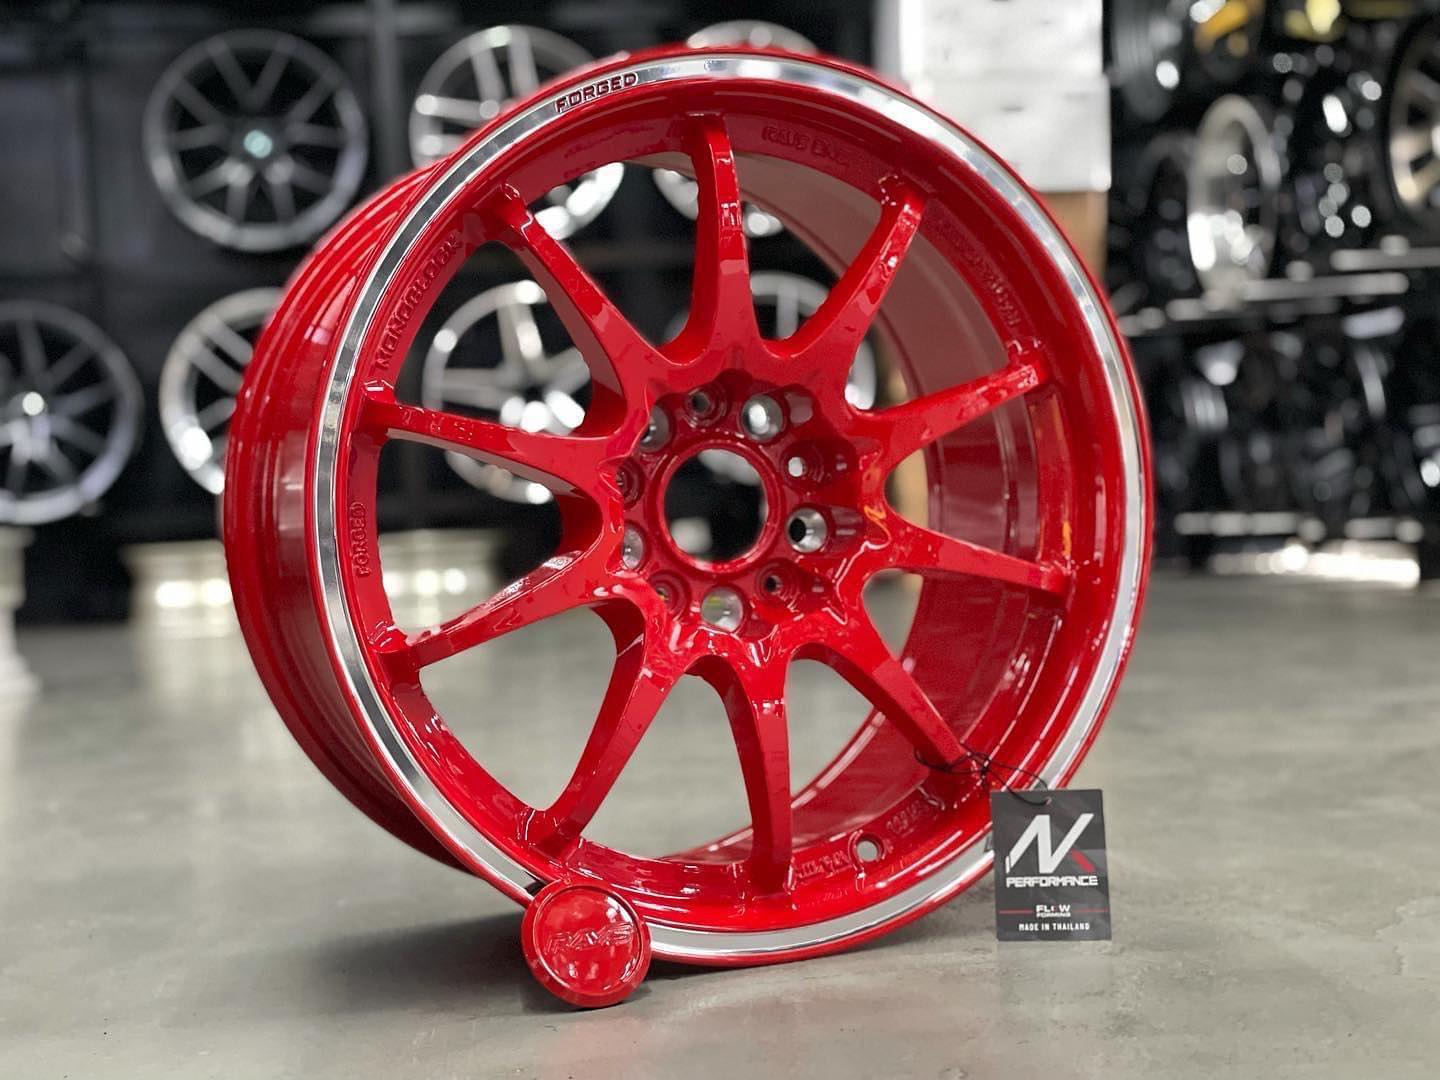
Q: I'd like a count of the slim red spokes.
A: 10